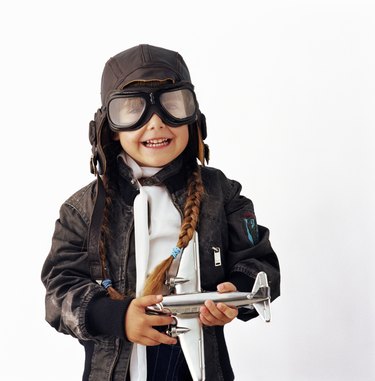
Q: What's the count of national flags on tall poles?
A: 0